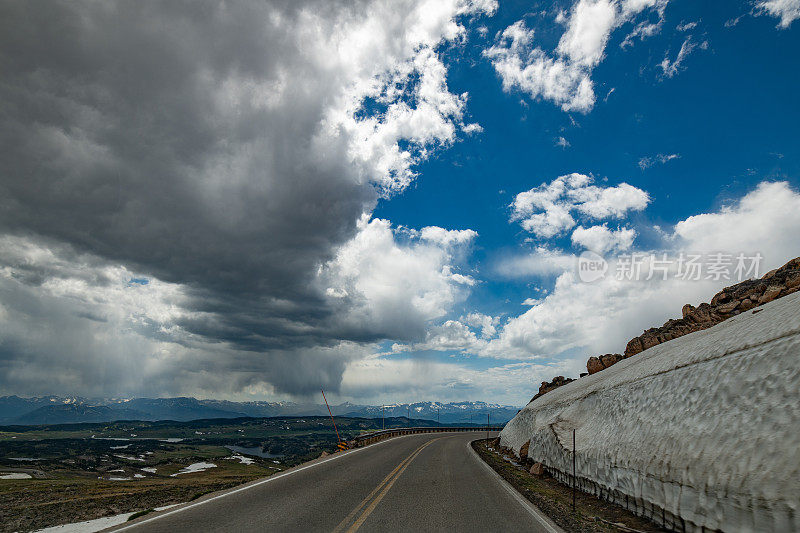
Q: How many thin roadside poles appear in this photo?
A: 7